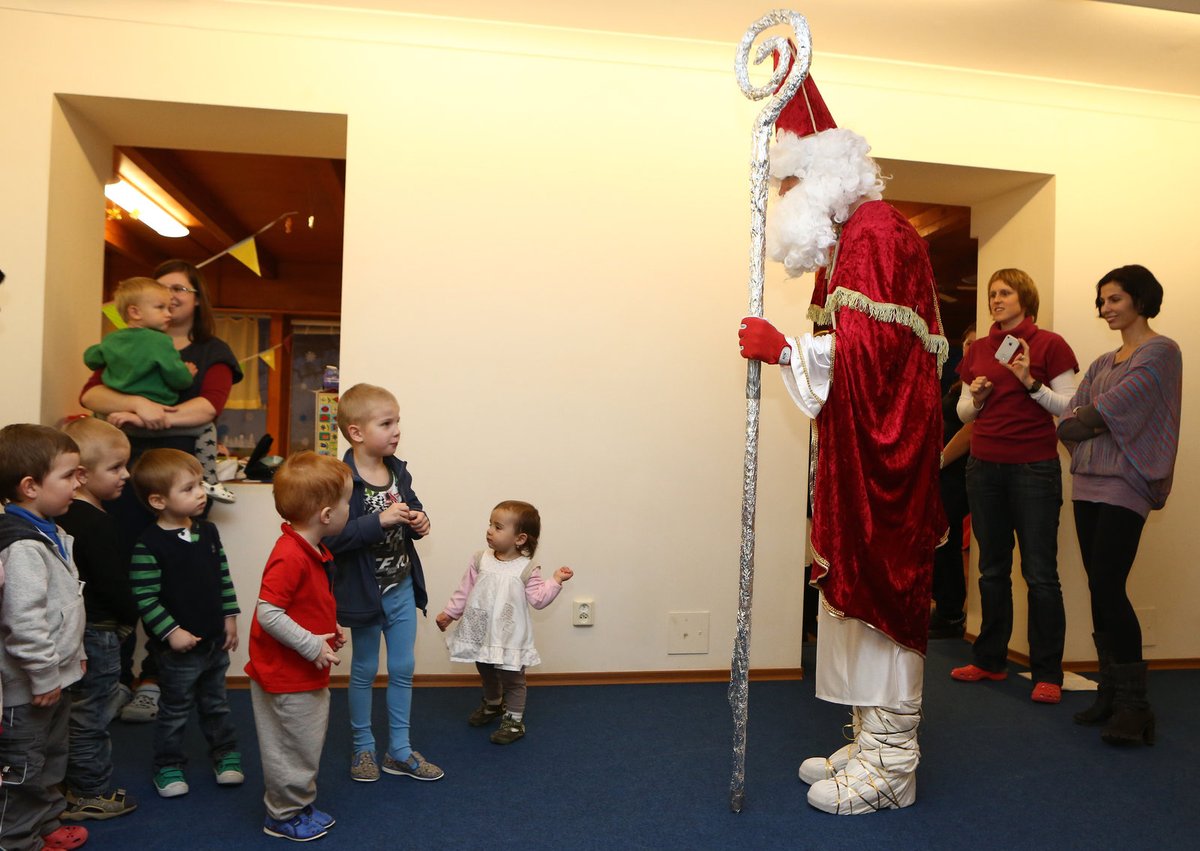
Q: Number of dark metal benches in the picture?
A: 0